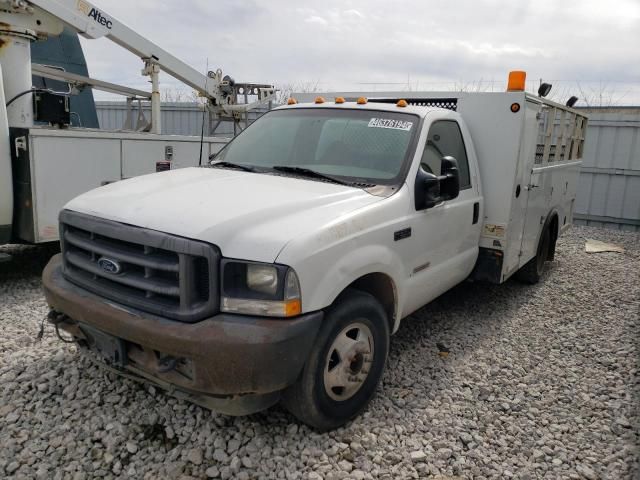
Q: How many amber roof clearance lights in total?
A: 5